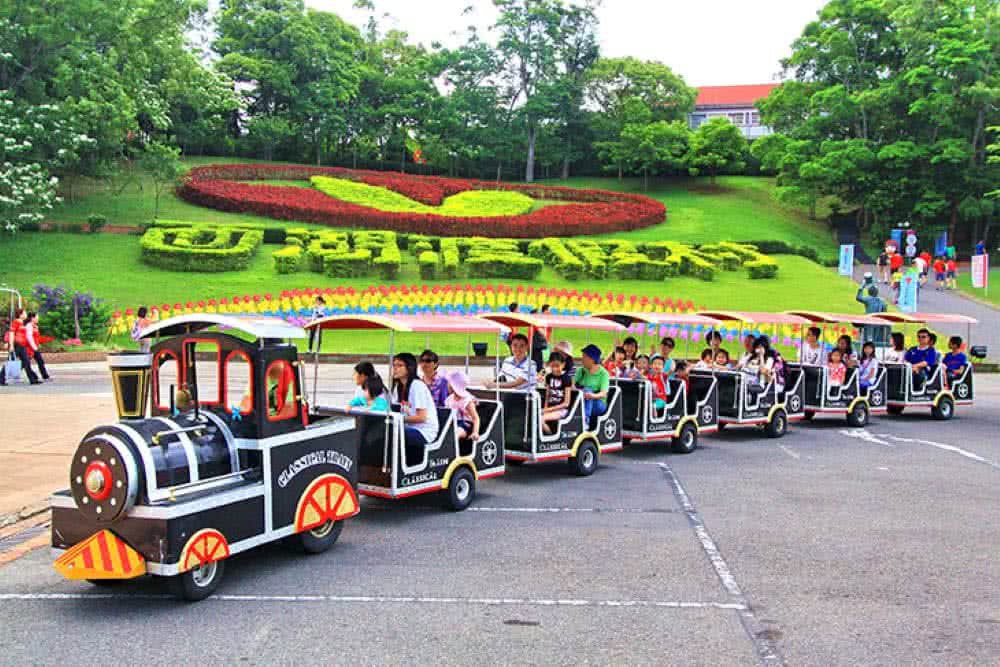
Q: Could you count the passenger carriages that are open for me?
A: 6